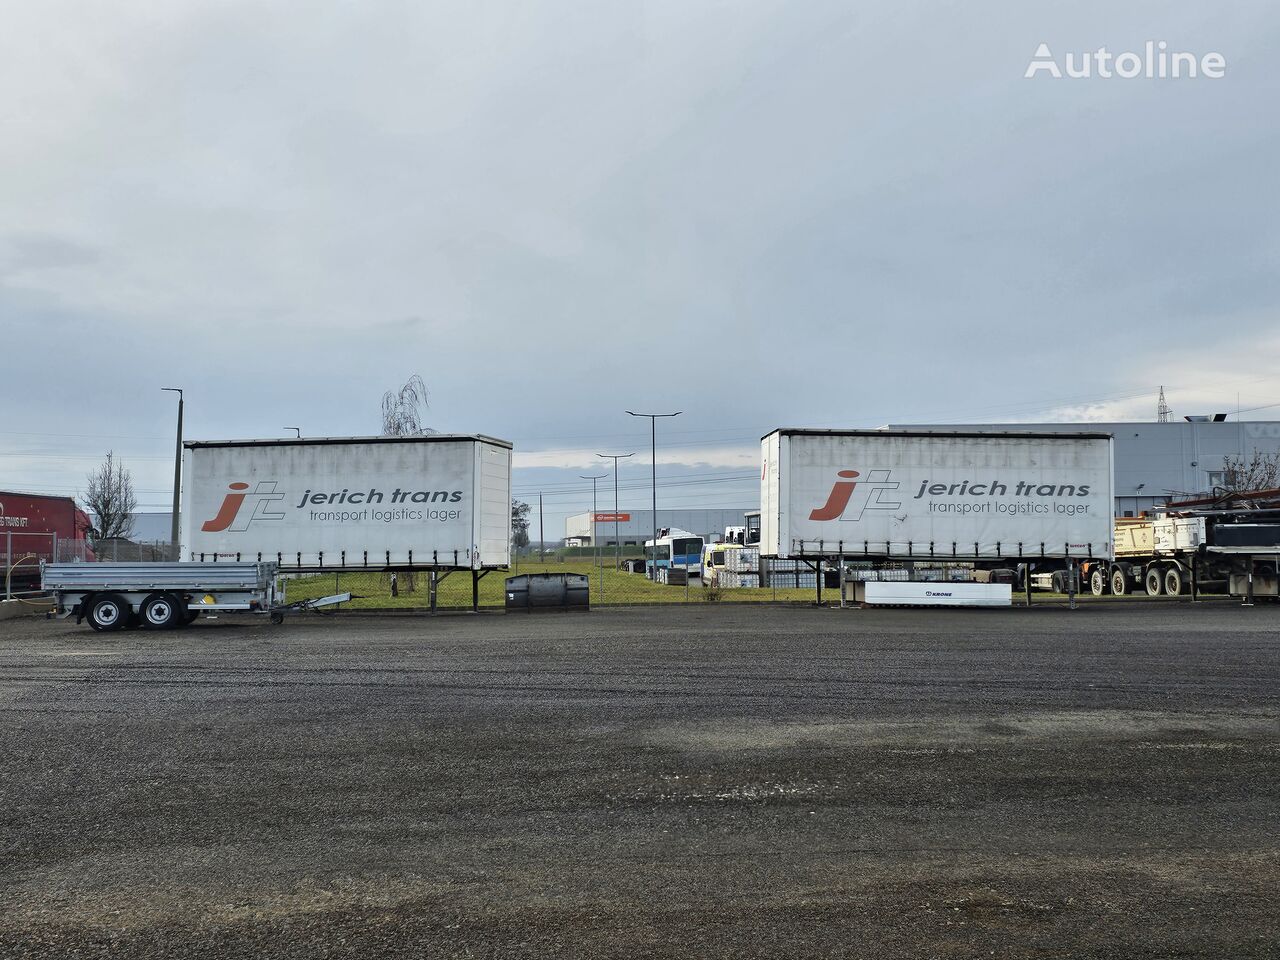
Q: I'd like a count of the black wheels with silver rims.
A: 2